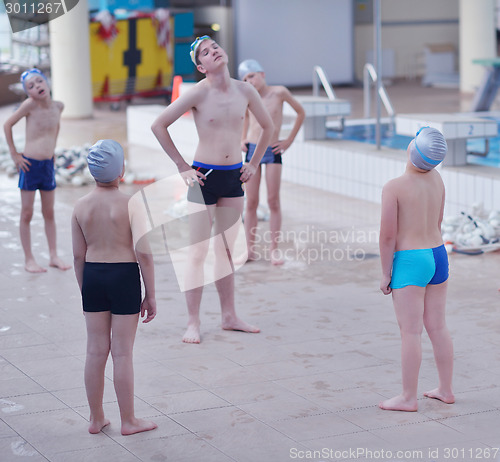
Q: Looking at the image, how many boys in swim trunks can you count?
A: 5